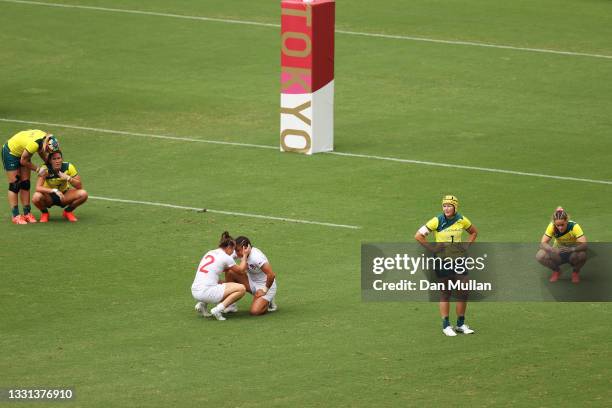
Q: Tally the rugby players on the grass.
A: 6